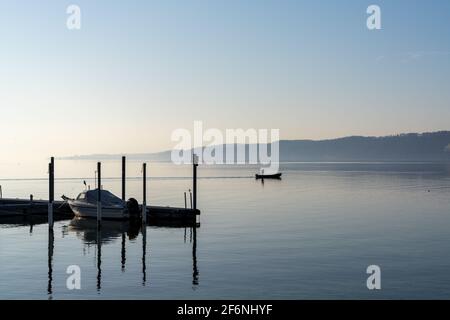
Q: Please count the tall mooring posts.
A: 5